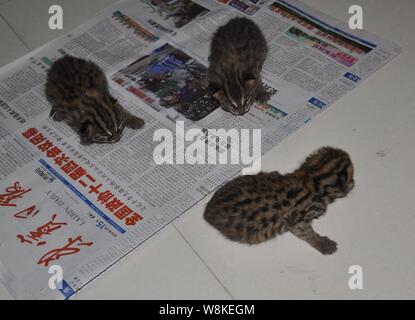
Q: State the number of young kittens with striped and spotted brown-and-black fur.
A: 3